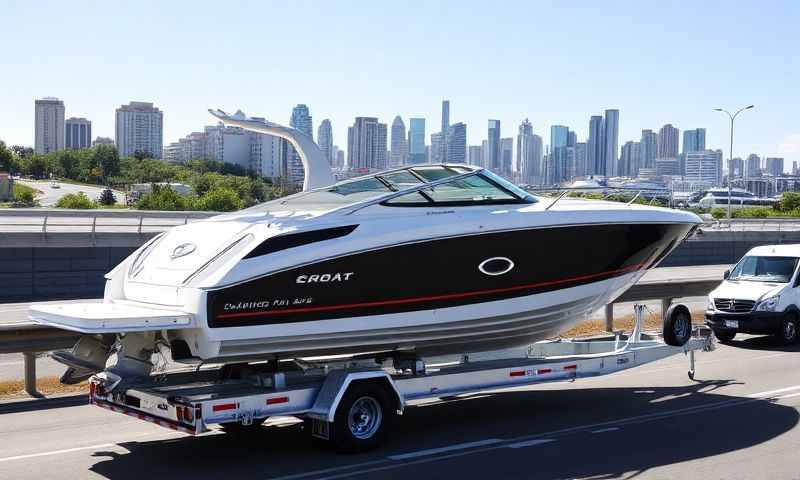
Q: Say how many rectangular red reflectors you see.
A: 5